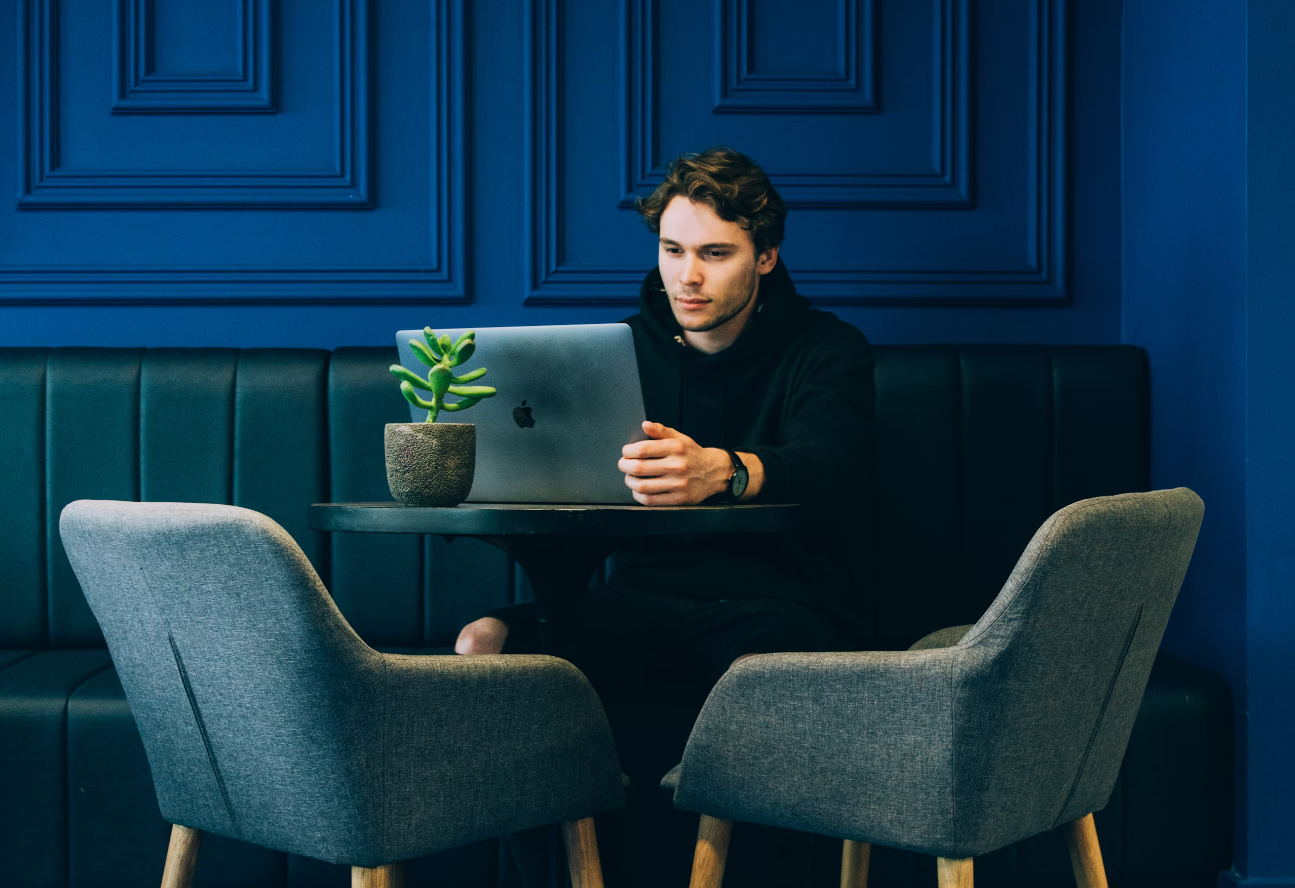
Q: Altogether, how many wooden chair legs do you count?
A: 7